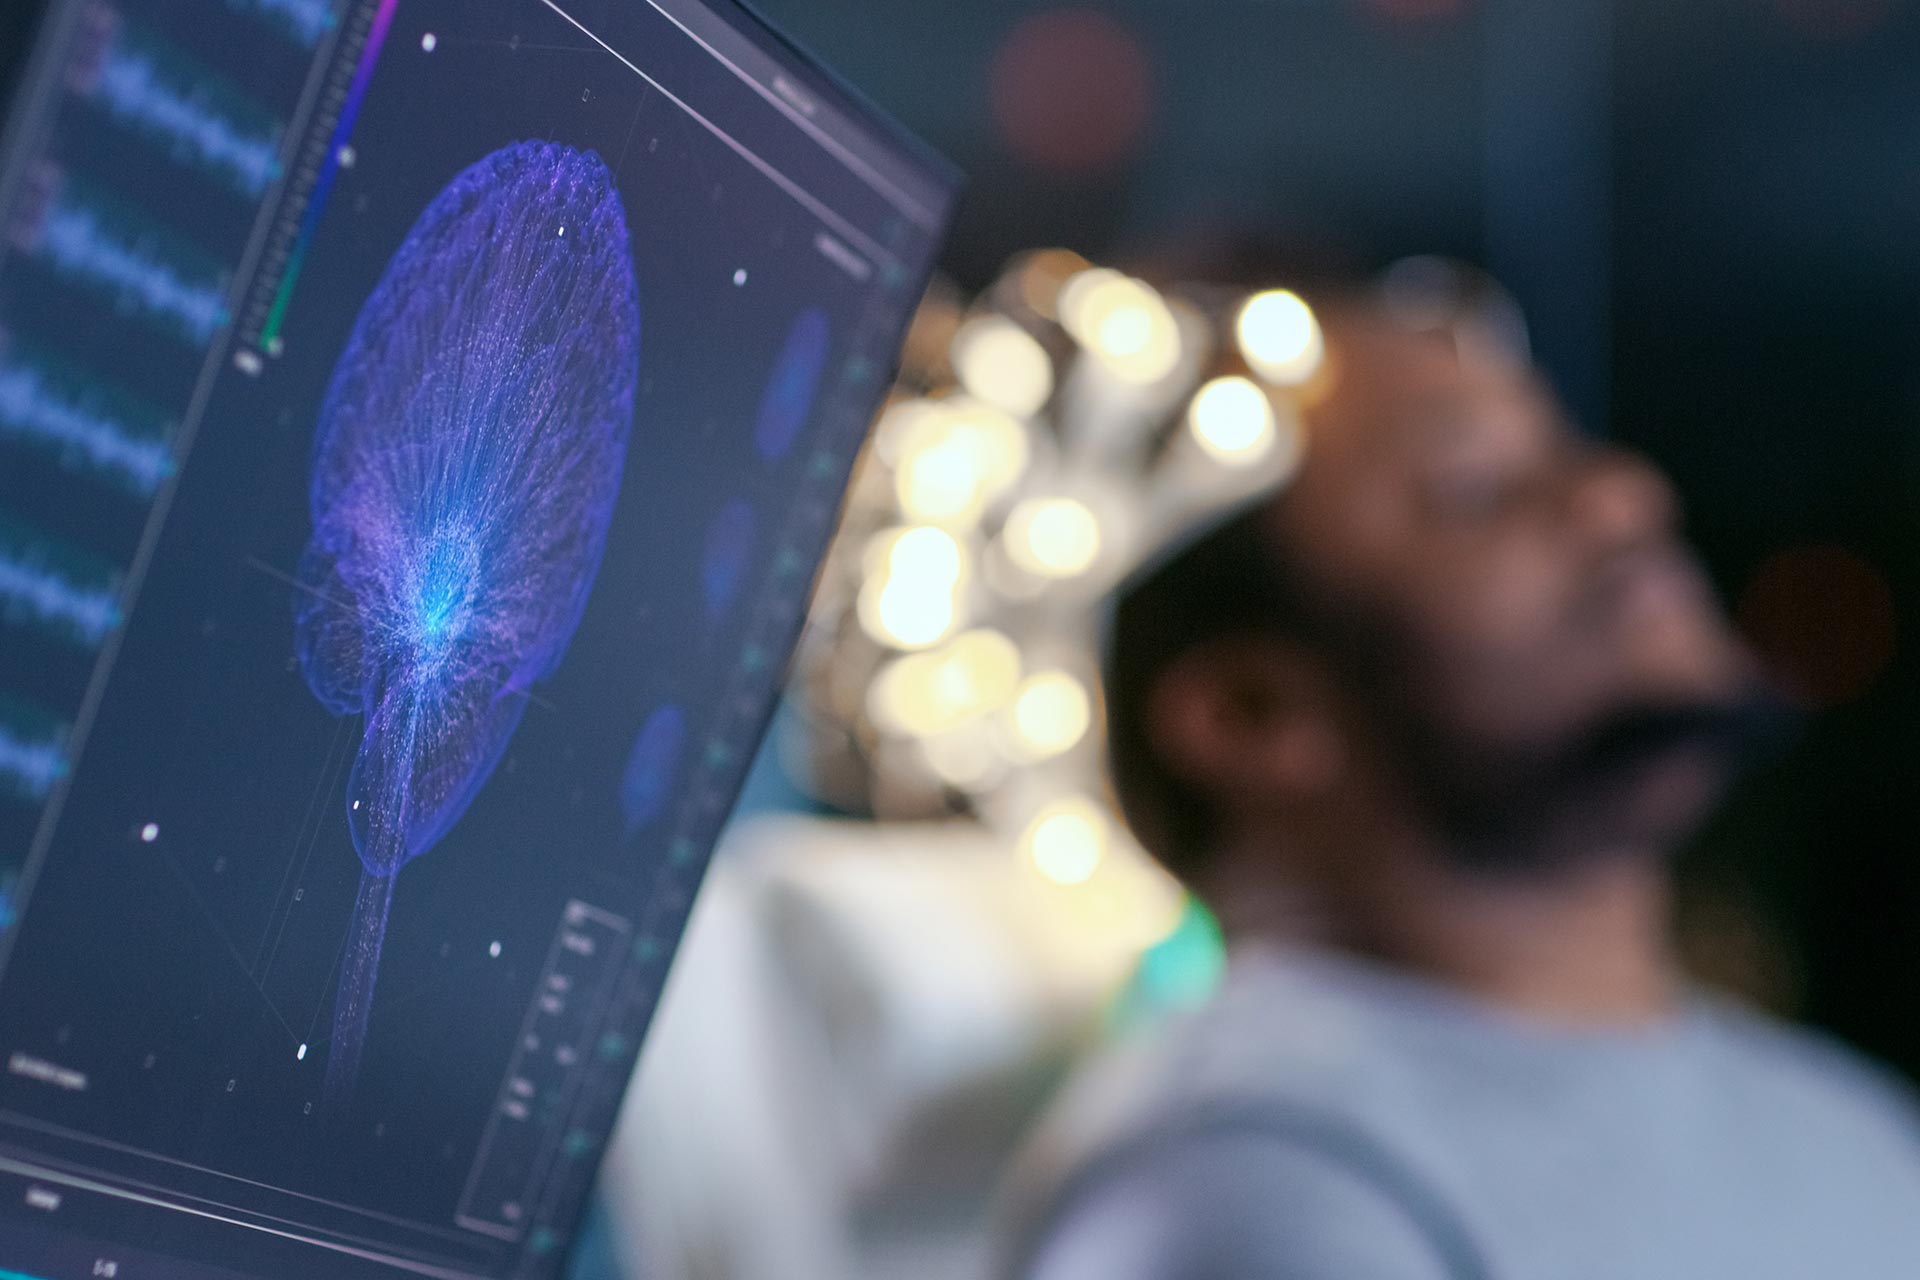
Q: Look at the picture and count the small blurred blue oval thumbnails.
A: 3